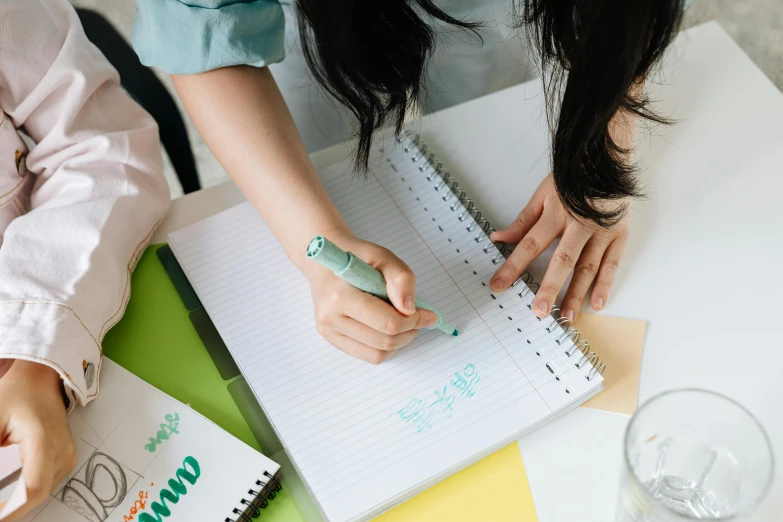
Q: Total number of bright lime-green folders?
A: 1